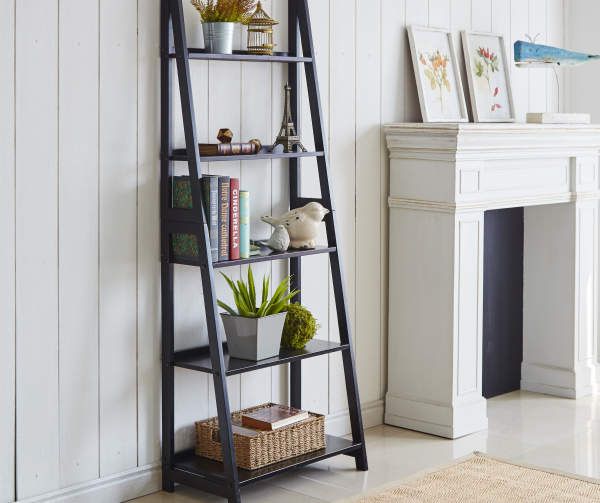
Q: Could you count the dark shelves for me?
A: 5